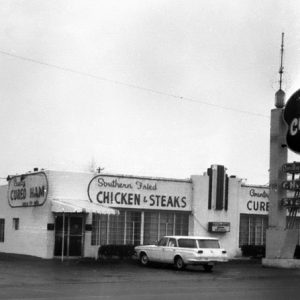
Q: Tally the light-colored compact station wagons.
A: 1